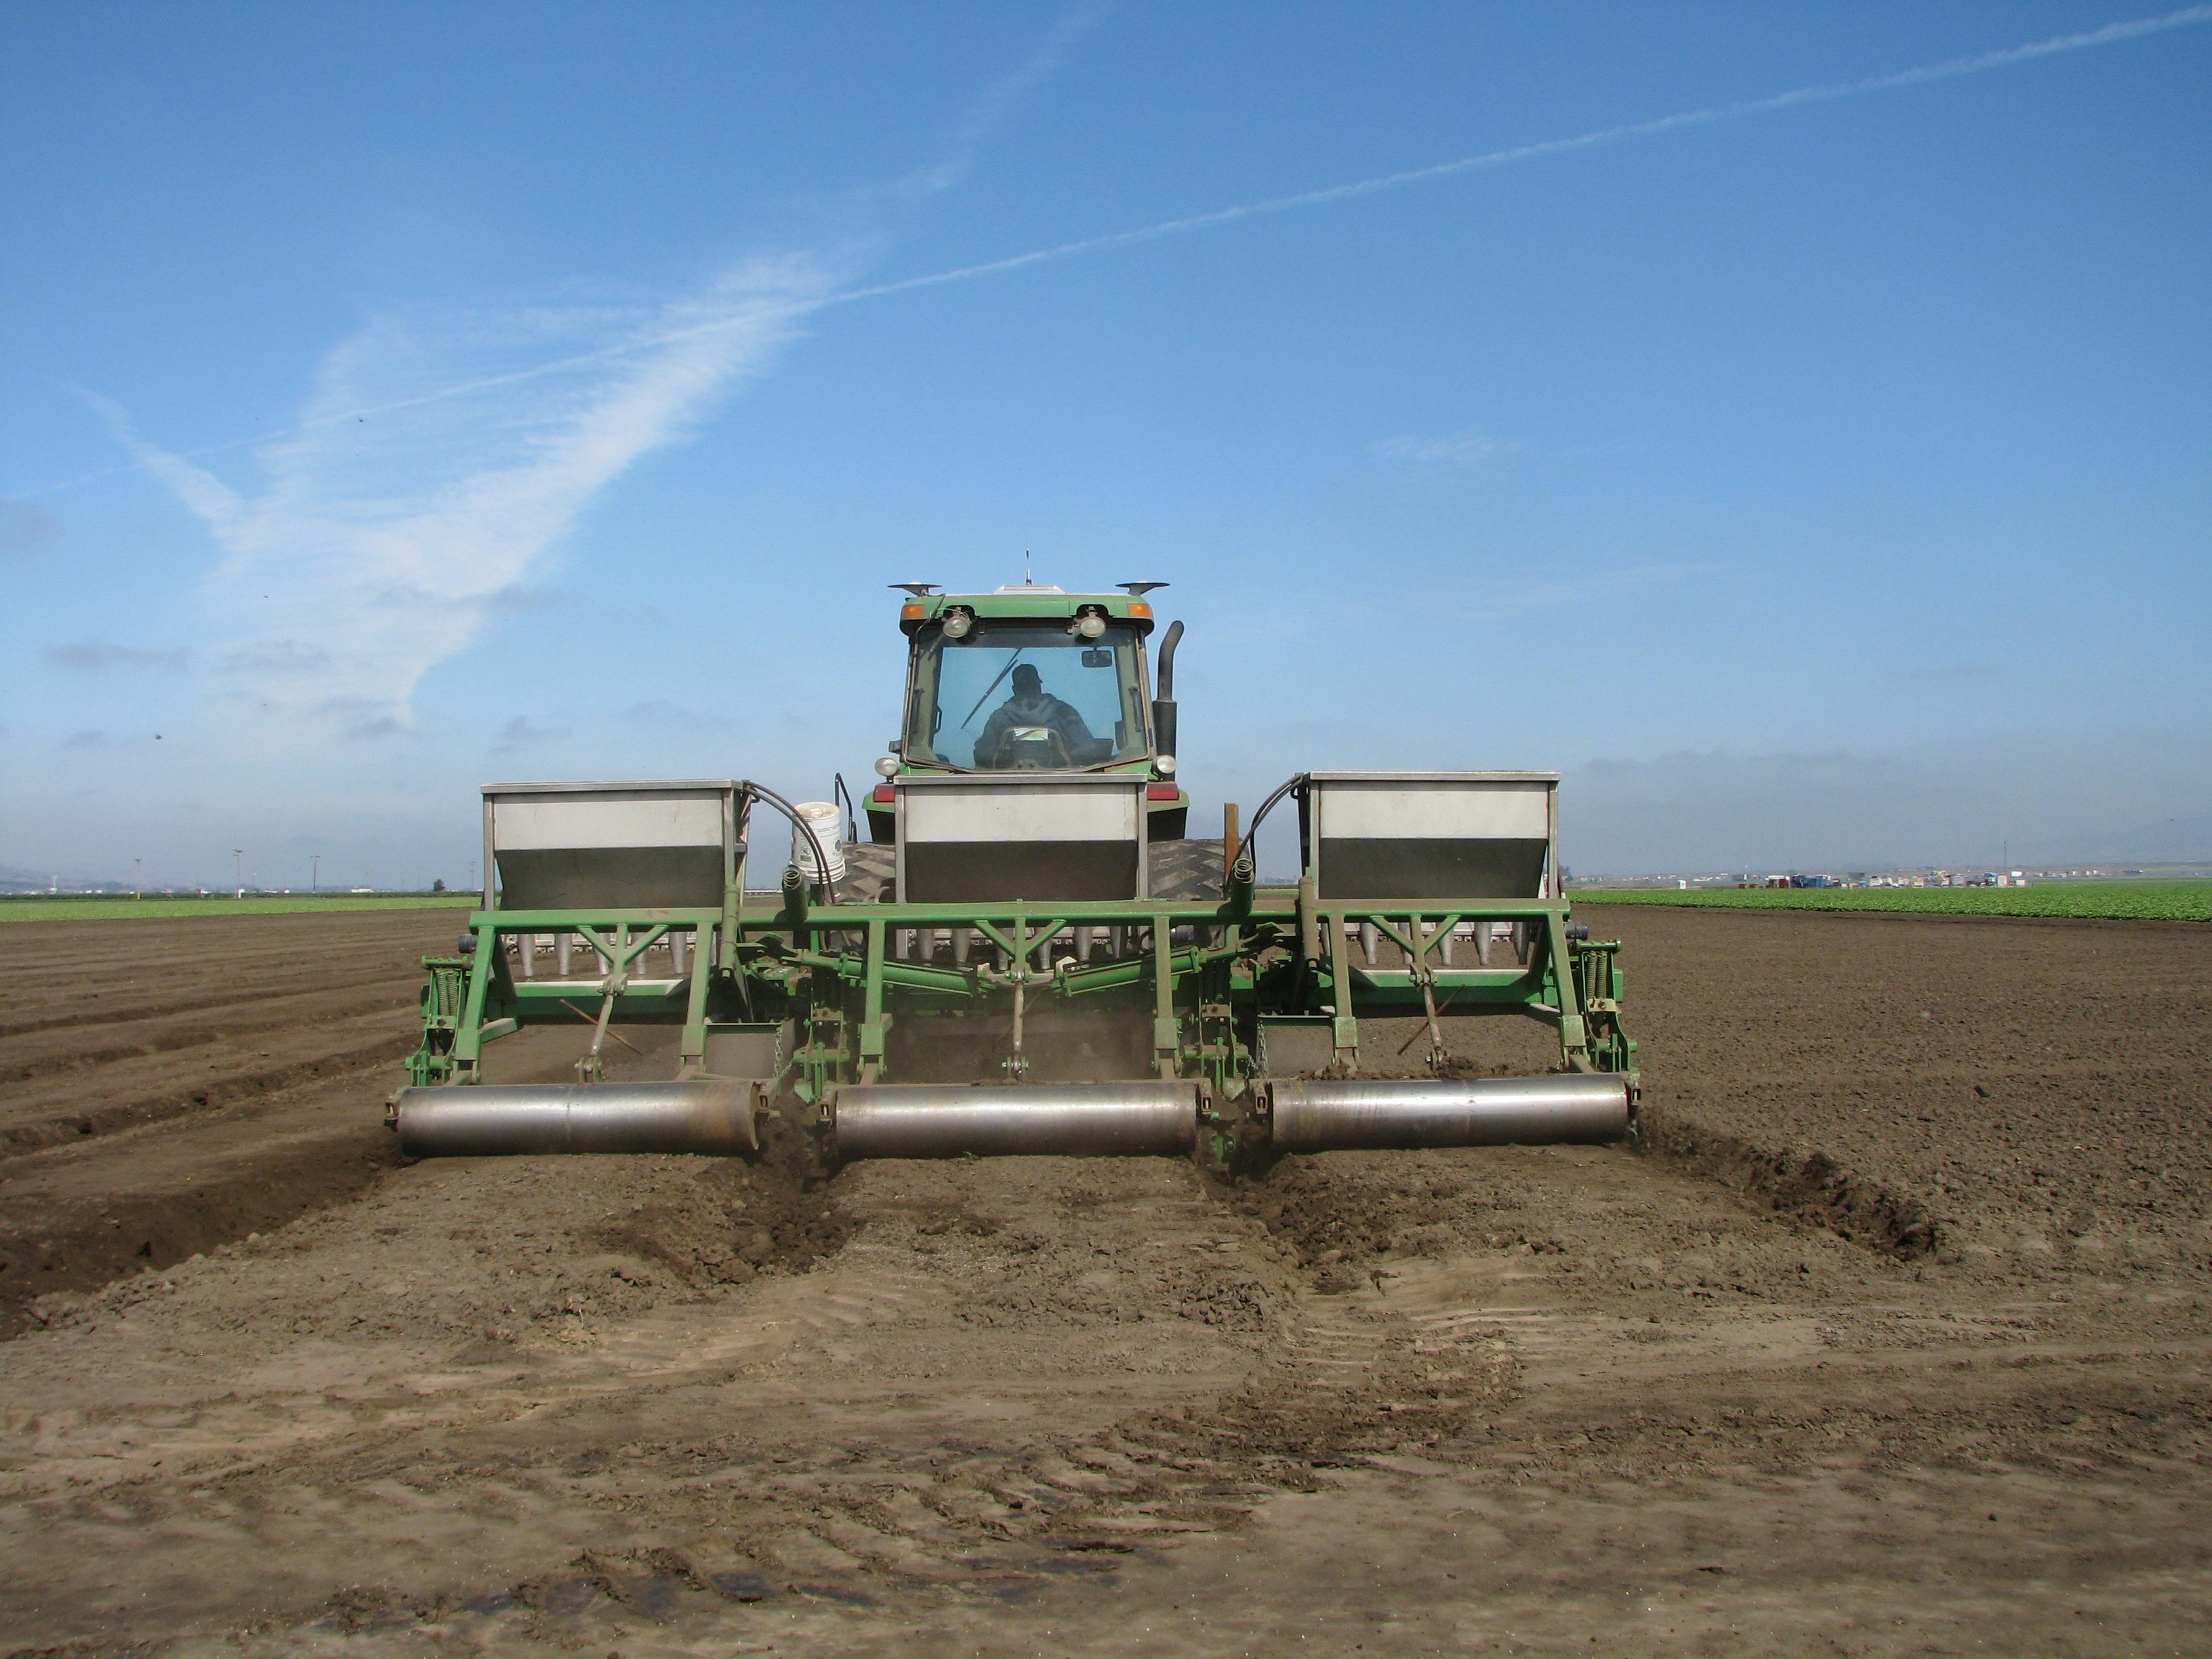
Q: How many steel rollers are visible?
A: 3